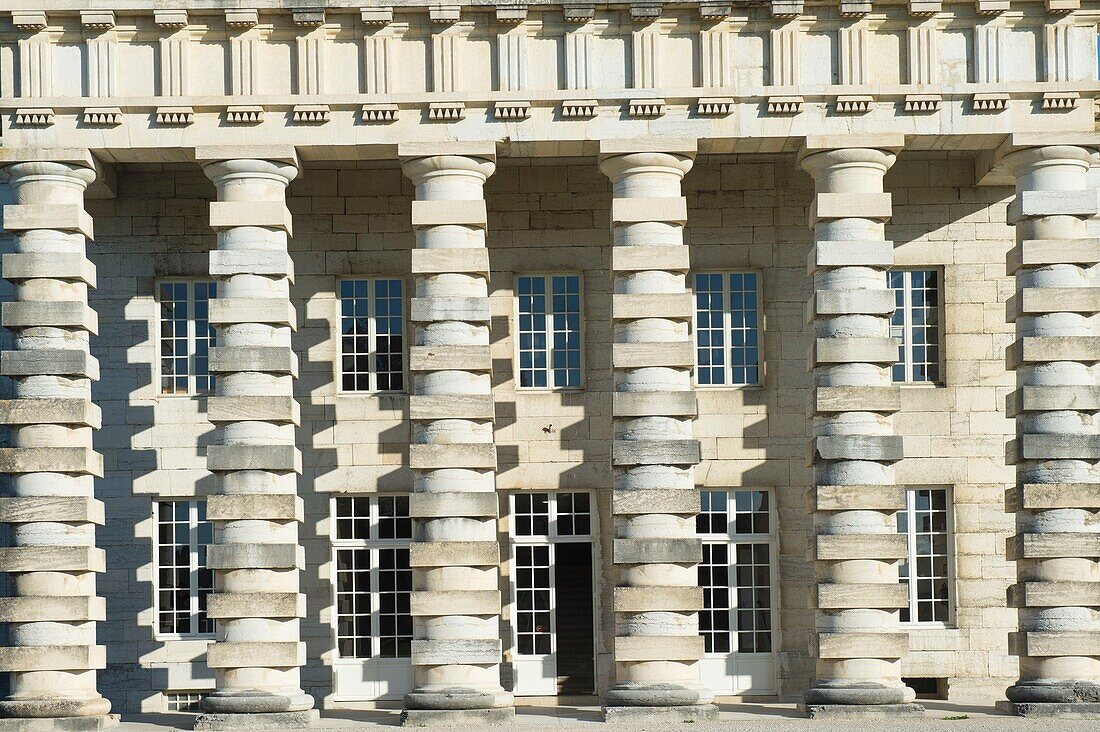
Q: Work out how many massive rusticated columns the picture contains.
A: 6